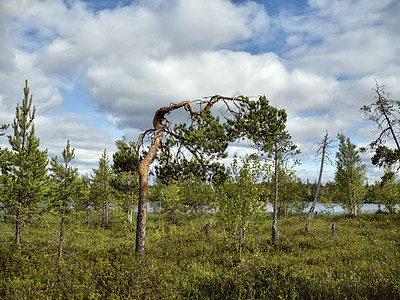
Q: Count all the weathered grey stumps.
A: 3